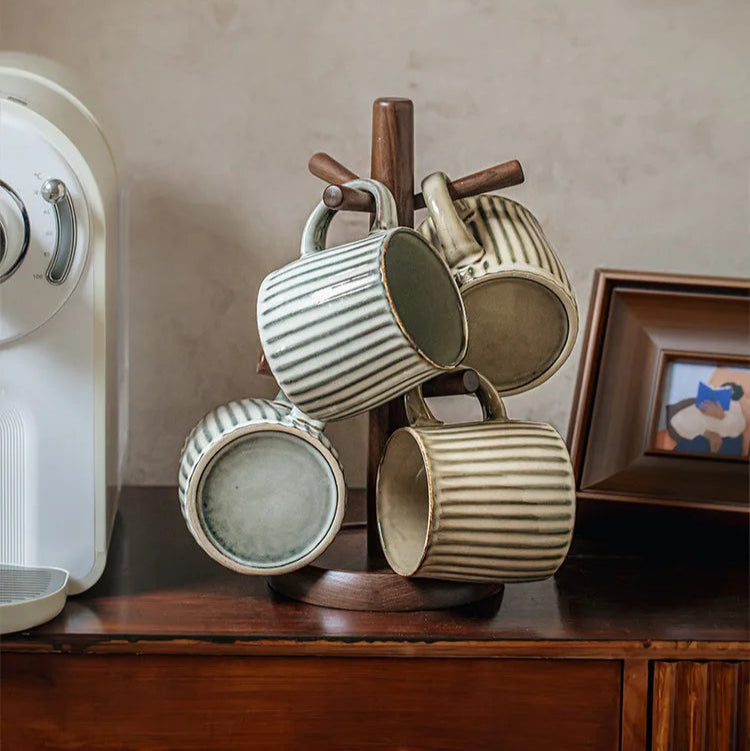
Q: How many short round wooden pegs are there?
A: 5